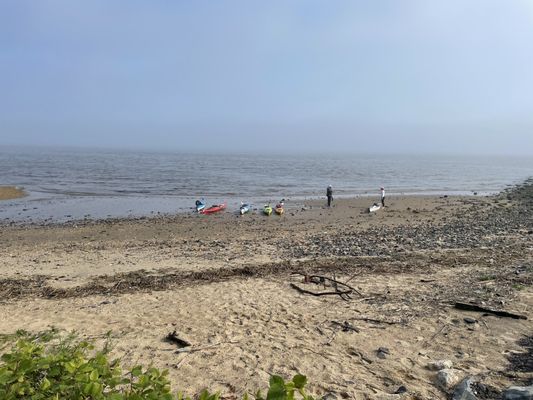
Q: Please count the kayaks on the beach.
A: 6